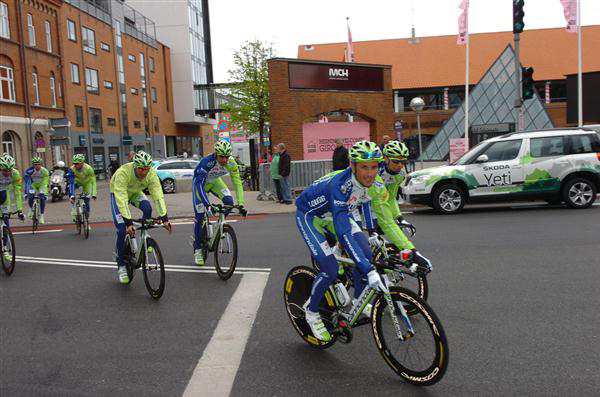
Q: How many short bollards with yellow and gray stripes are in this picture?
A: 0